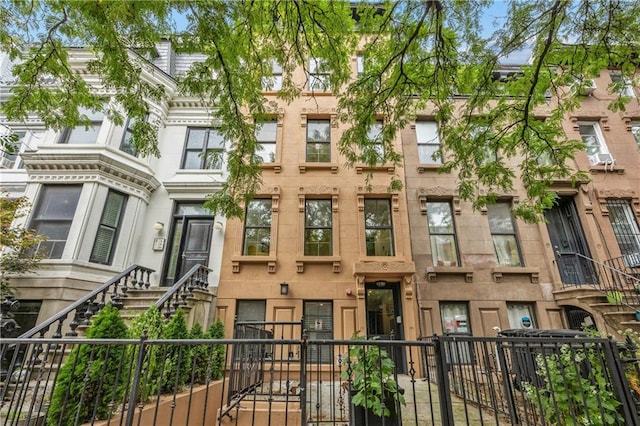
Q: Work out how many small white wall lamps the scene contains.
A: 2